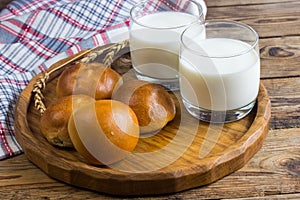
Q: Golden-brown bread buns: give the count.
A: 4